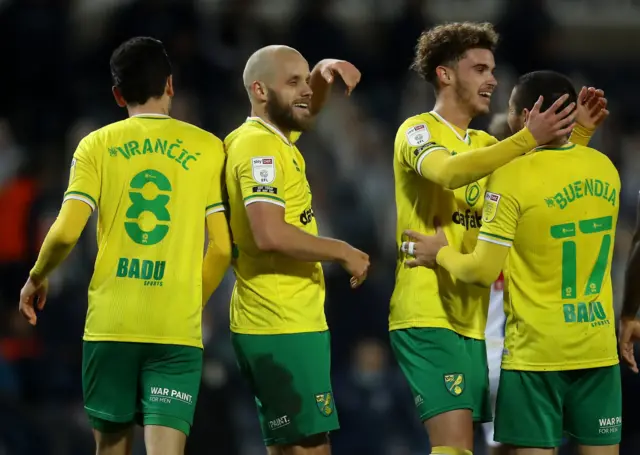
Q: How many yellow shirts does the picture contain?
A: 4